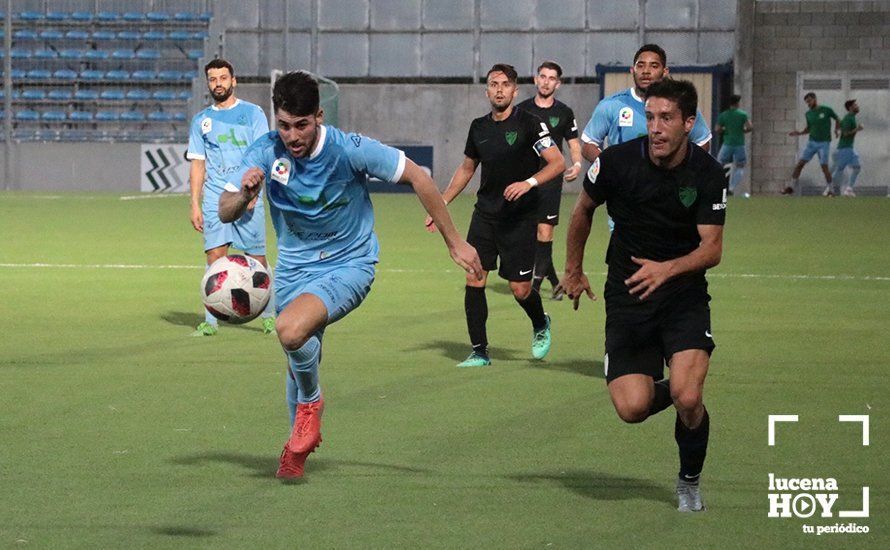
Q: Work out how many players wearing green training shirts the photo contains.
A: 3